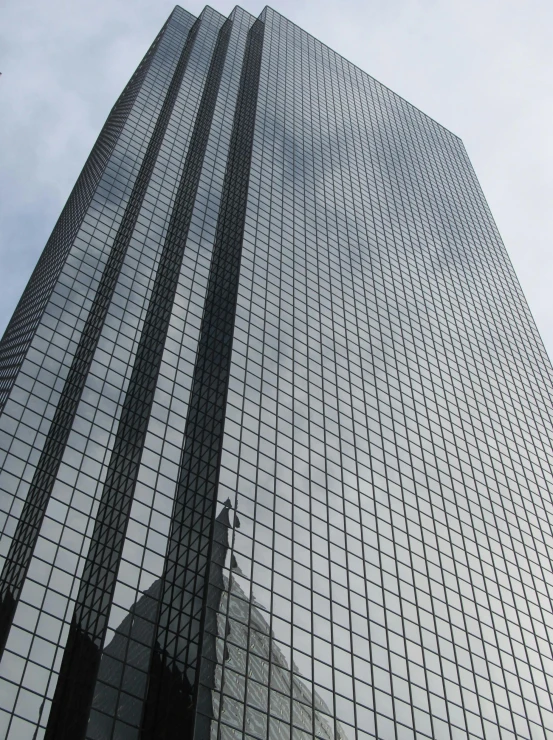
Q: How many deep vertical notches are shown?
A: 3